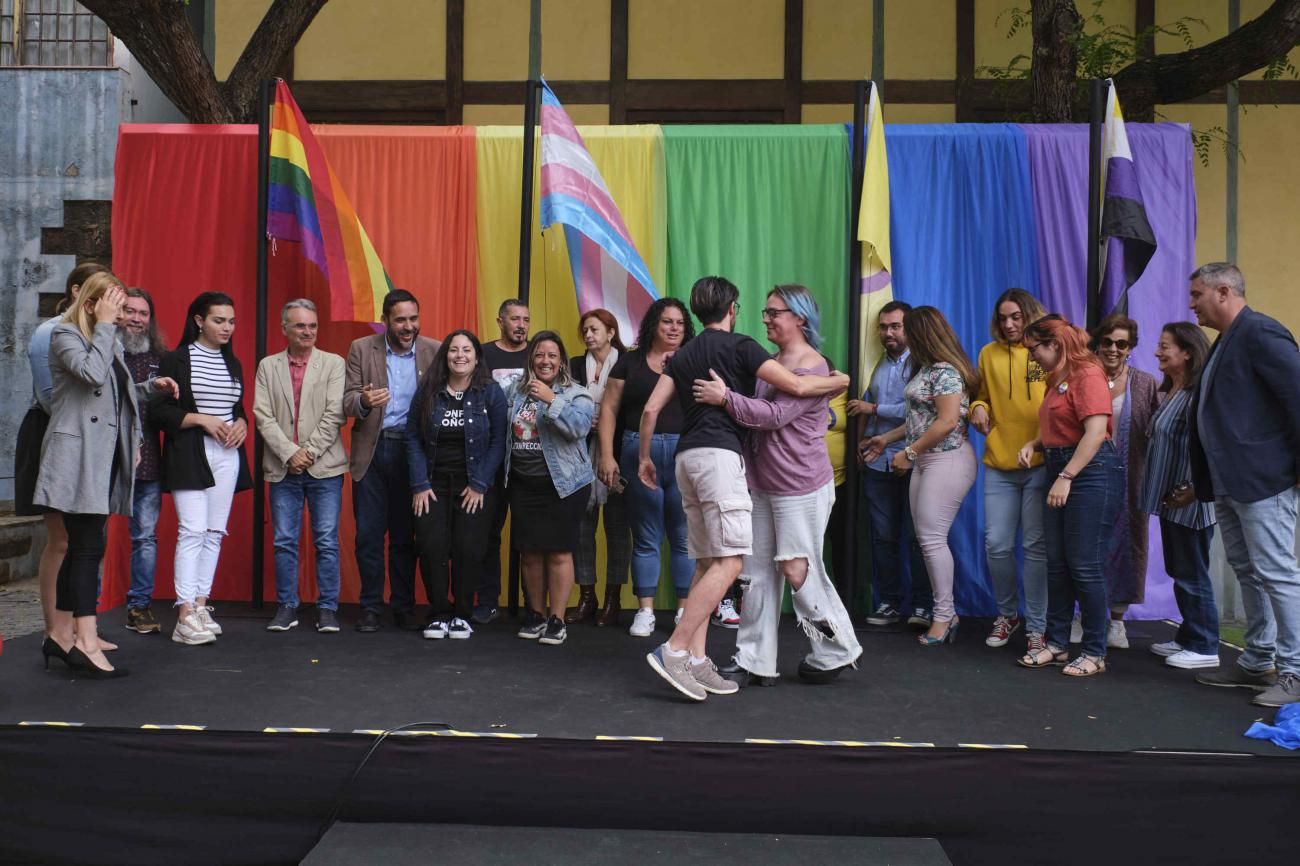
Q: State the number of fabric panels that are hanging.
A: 6